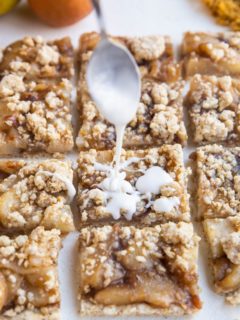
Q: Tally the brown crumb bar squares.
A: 12